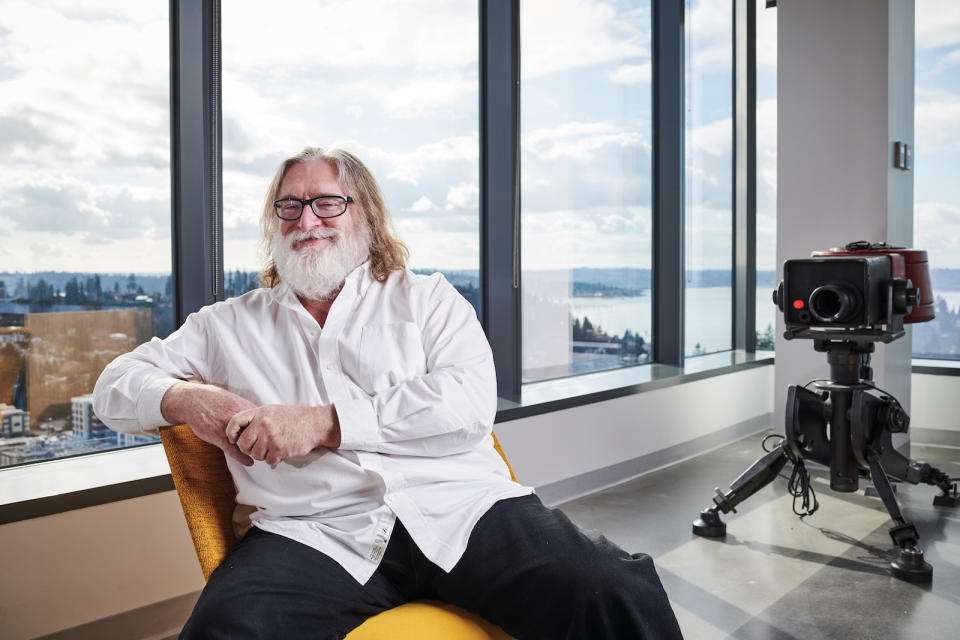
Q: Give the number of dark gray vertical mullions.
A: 4